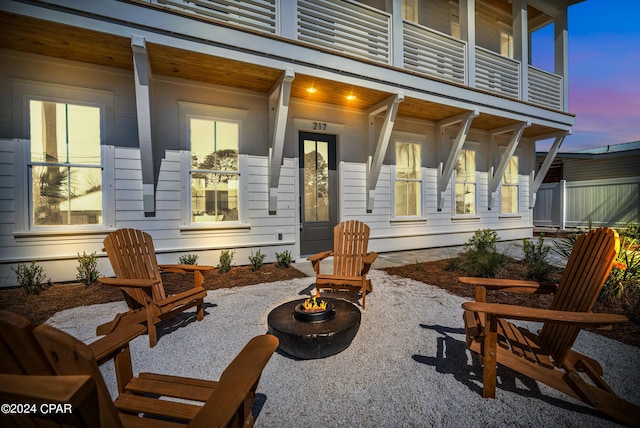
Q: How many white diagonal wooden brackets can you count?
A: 6